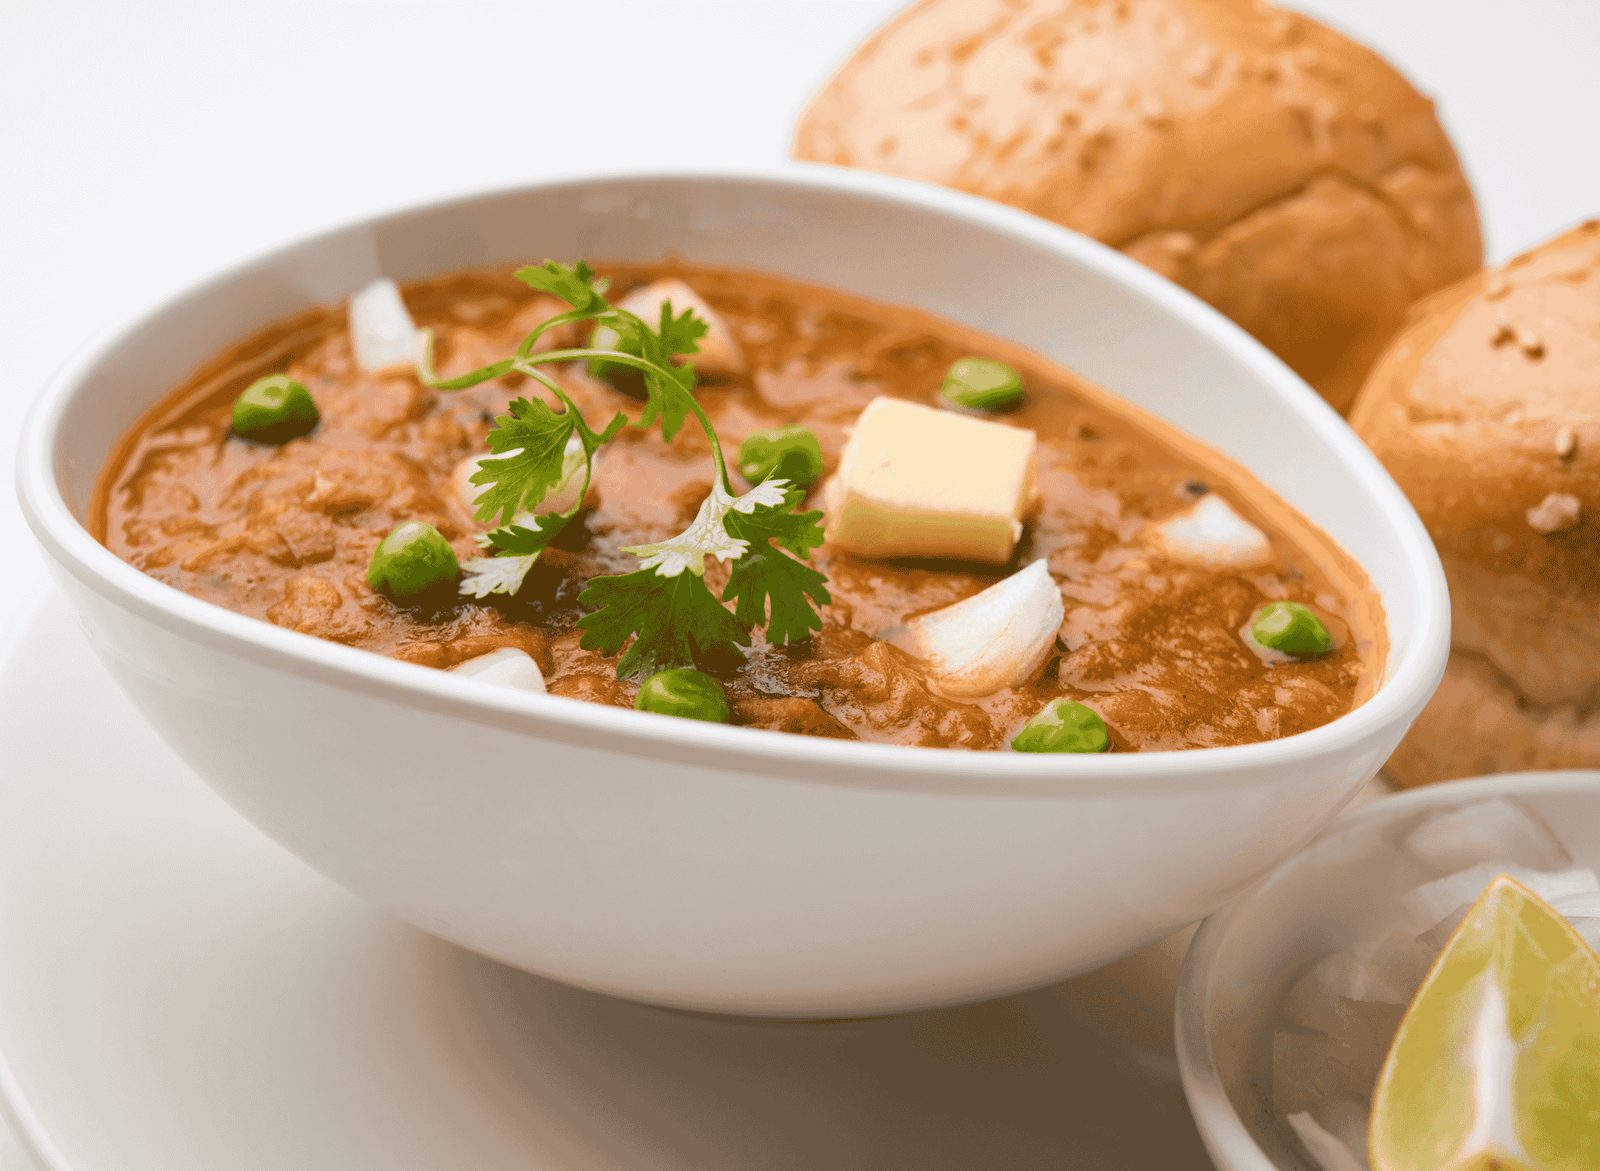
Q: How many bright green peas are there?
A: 8